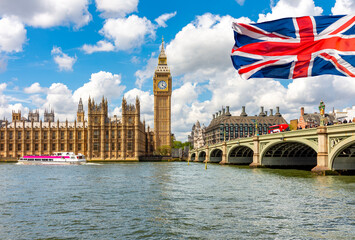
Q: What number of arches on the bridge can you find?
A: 6